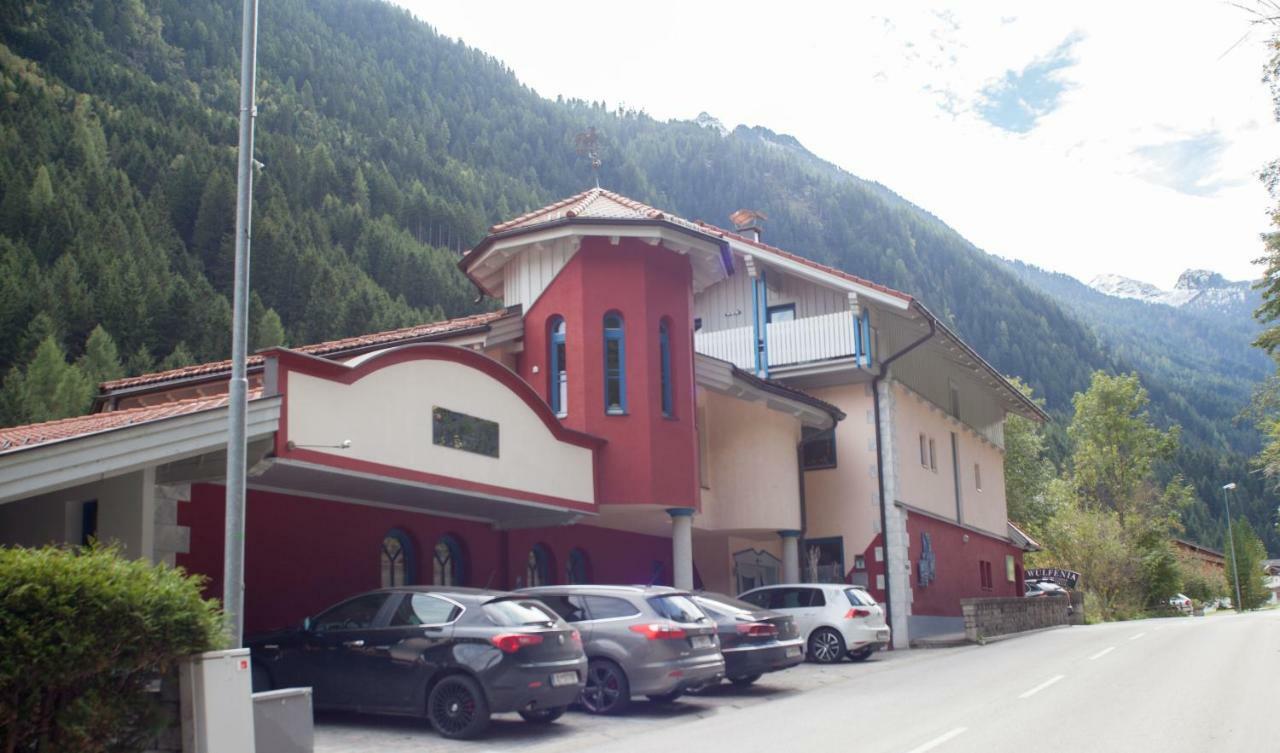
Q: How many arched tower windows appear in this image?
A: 3